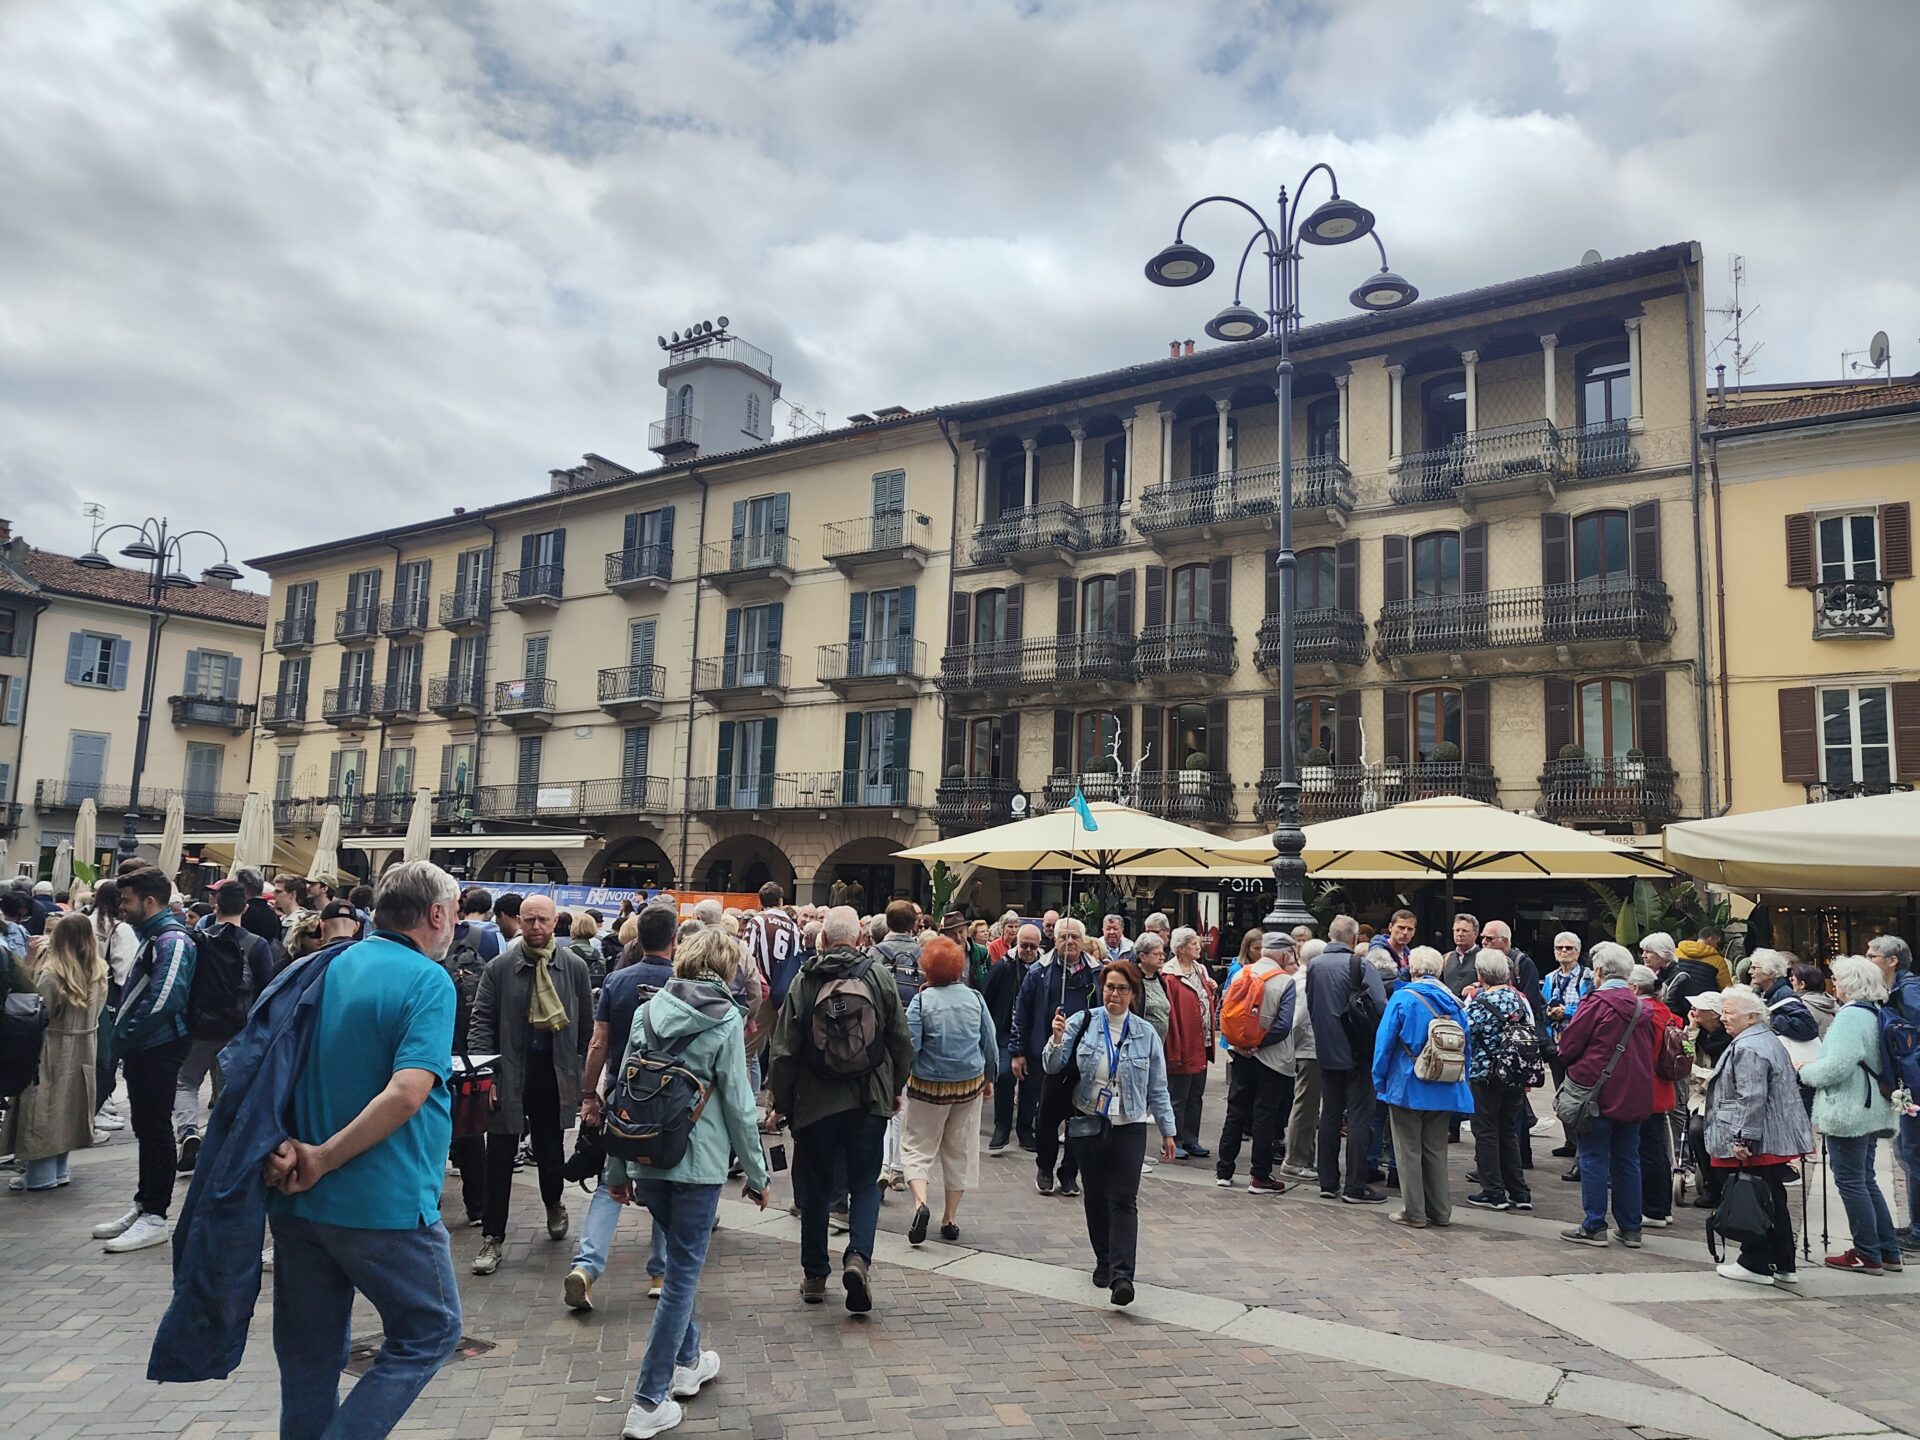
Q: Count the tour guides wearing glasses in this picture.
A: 1